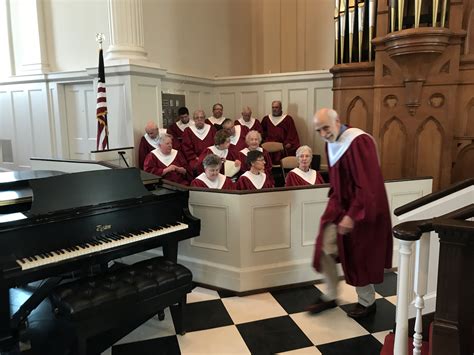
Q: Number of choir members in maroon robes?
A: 14